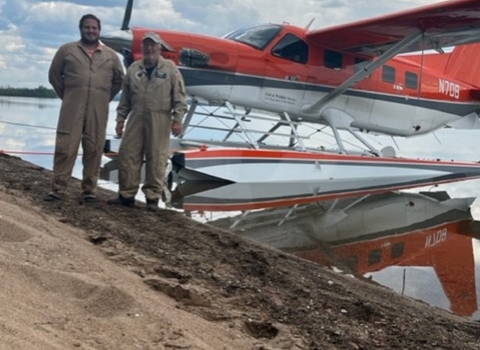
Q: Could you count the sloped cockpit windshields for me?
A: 1